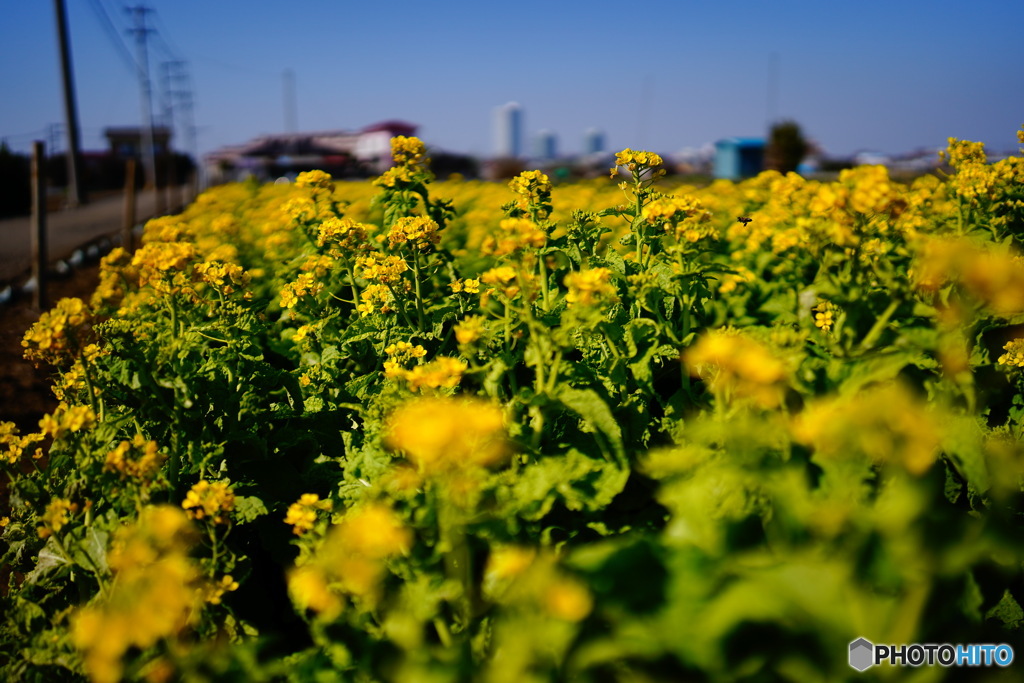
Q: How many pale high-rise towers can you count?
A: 3